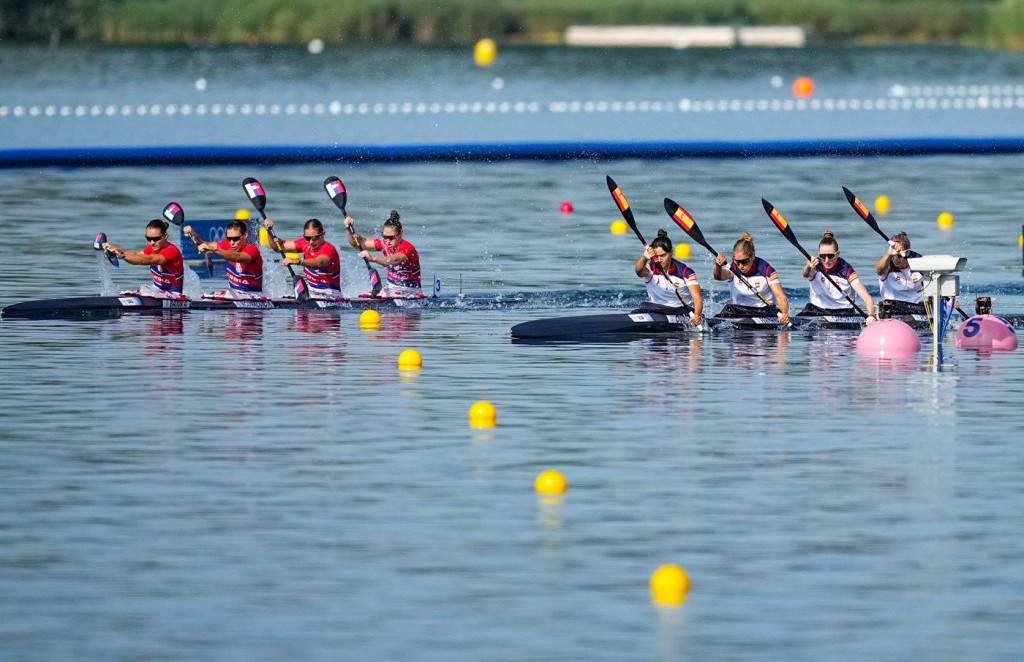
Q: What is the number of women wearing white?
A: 4